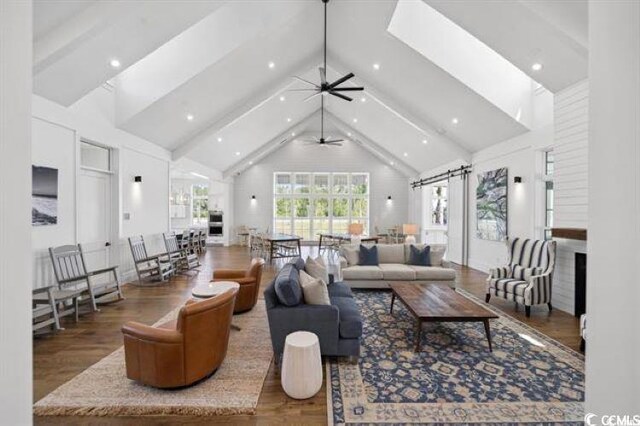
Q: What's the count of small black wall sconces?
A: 4